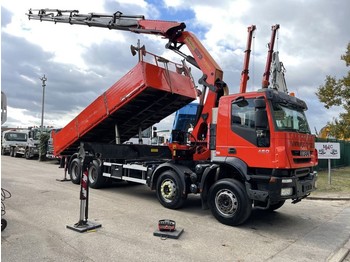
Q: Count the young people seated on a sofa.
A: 0